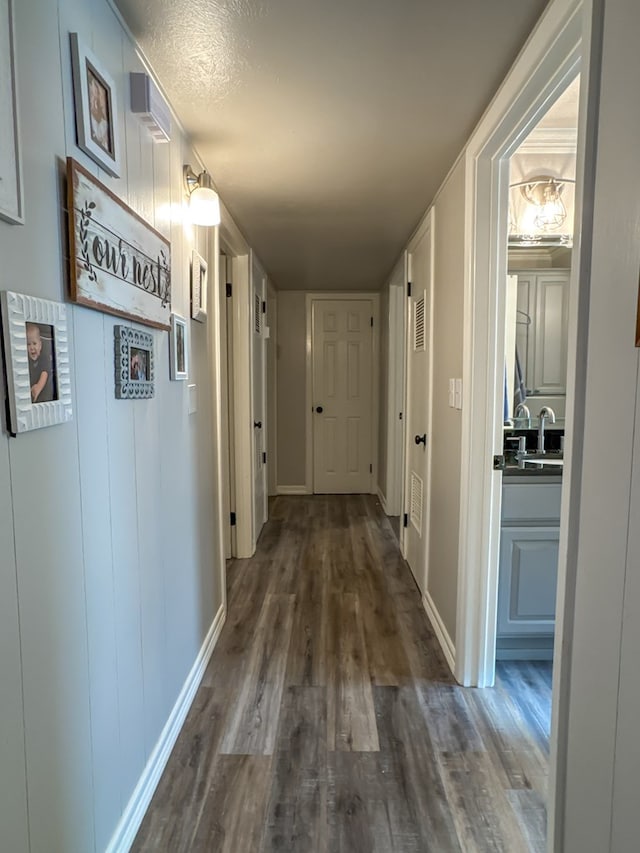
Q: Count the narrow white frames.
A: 2